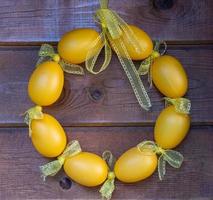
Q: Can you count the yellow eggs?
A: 8